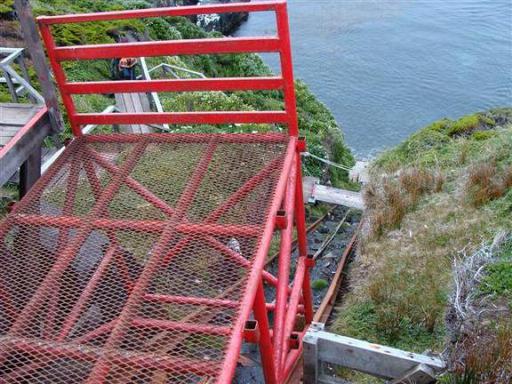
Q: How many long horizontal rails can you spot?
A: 4